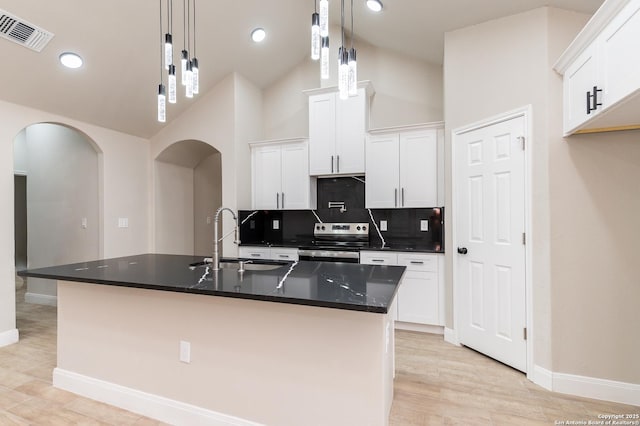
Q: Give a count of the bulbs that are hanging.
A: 12